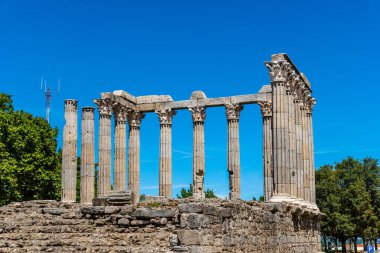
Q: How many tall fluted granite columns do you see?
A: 14